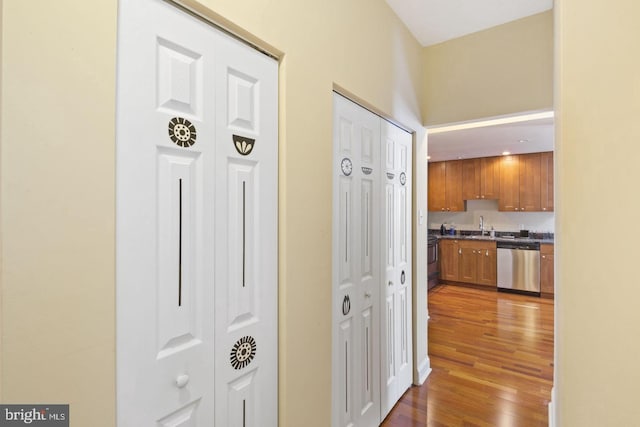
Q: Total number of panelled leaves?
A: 6